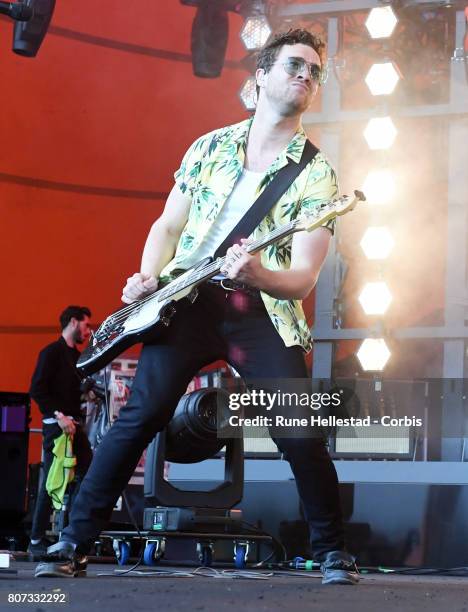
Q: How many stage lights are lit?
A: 9